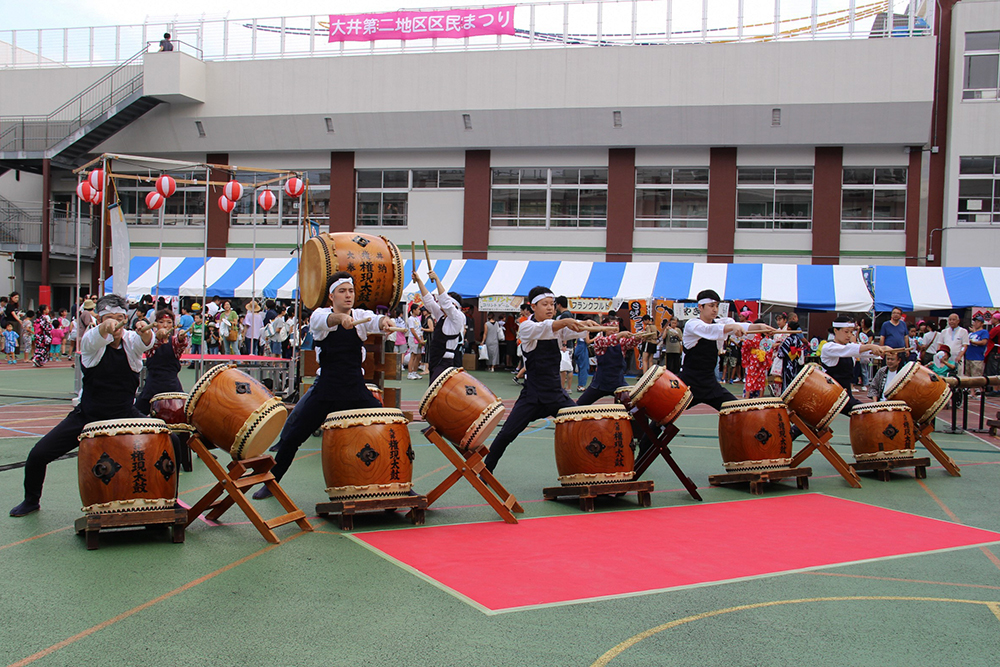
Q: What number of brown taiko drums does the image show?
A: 11